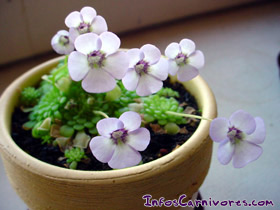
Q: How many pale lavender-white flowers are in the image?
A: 7